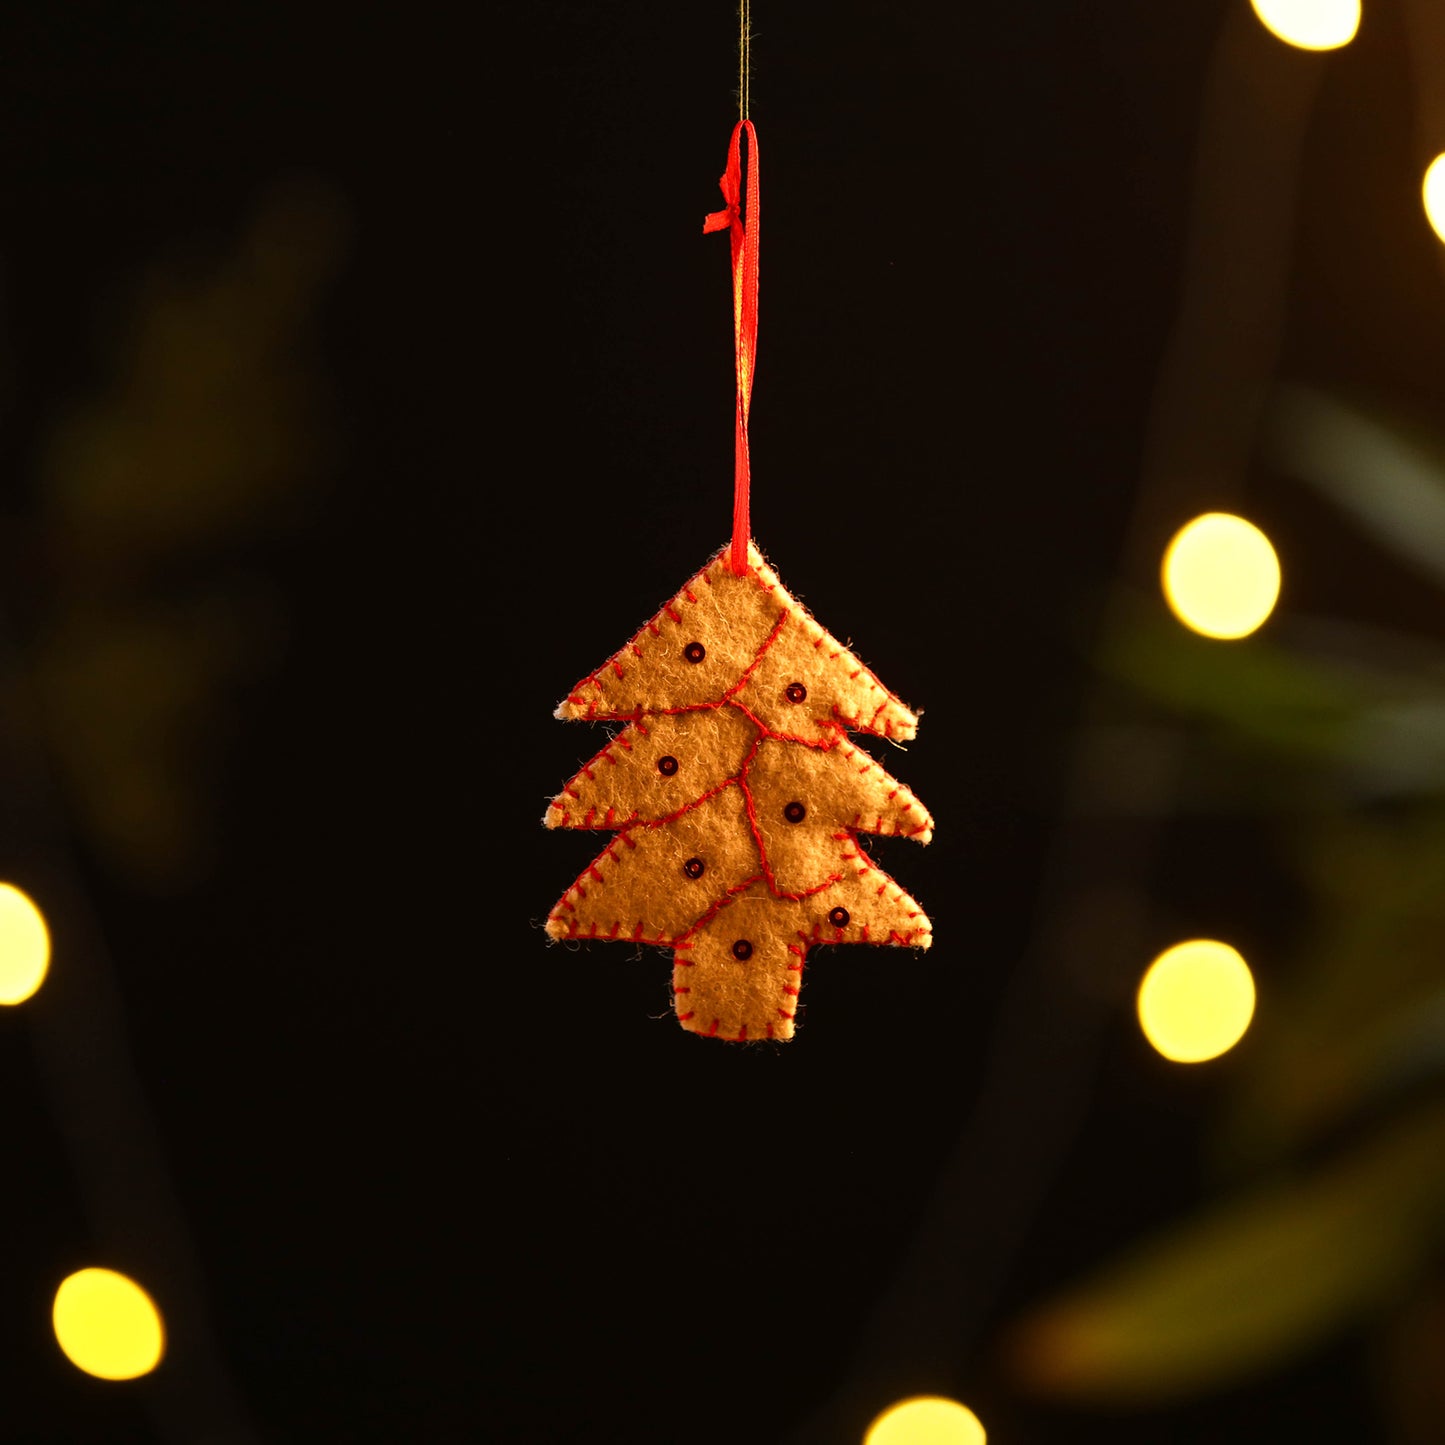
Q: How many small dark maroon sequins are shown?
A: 7